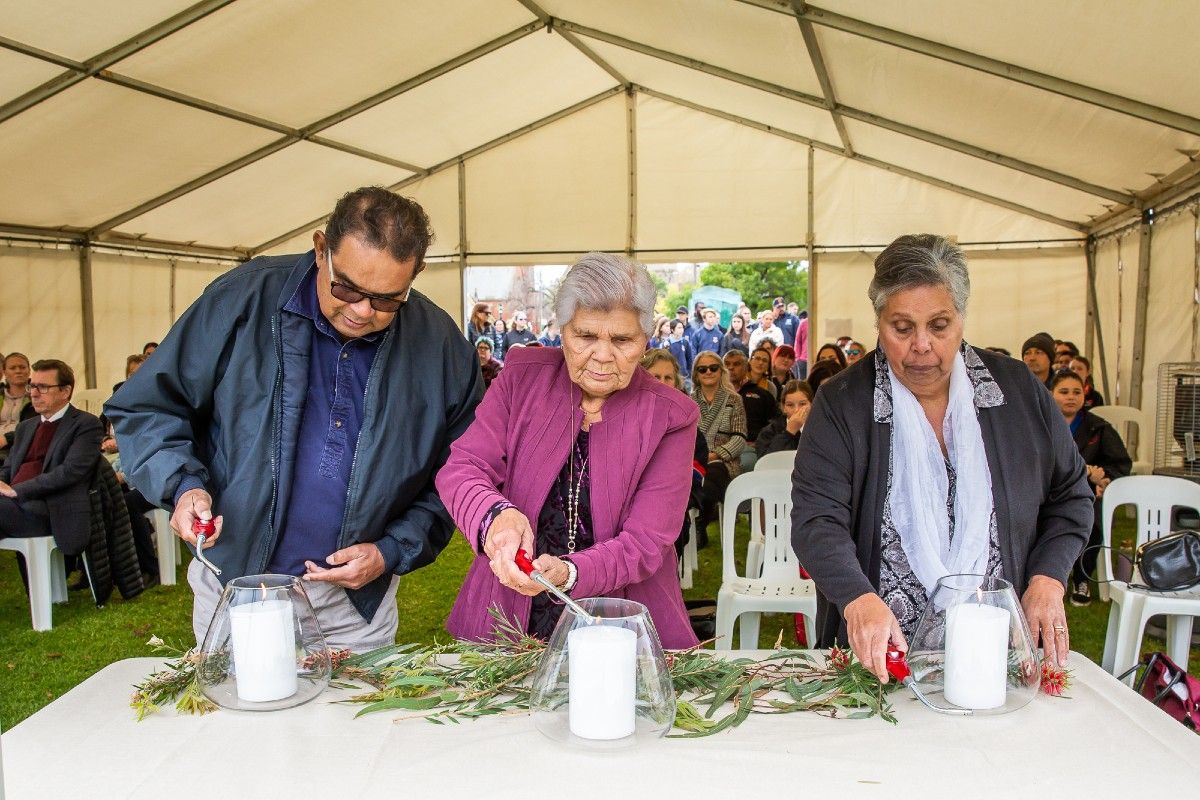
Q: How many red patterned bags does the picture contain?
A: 1